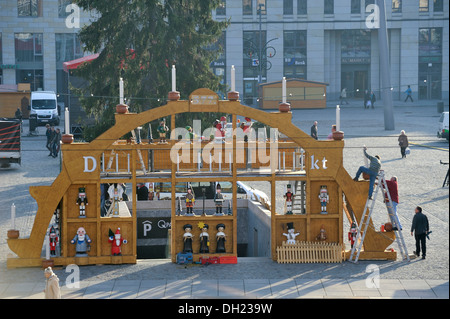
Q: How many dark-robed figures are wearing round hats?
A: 3